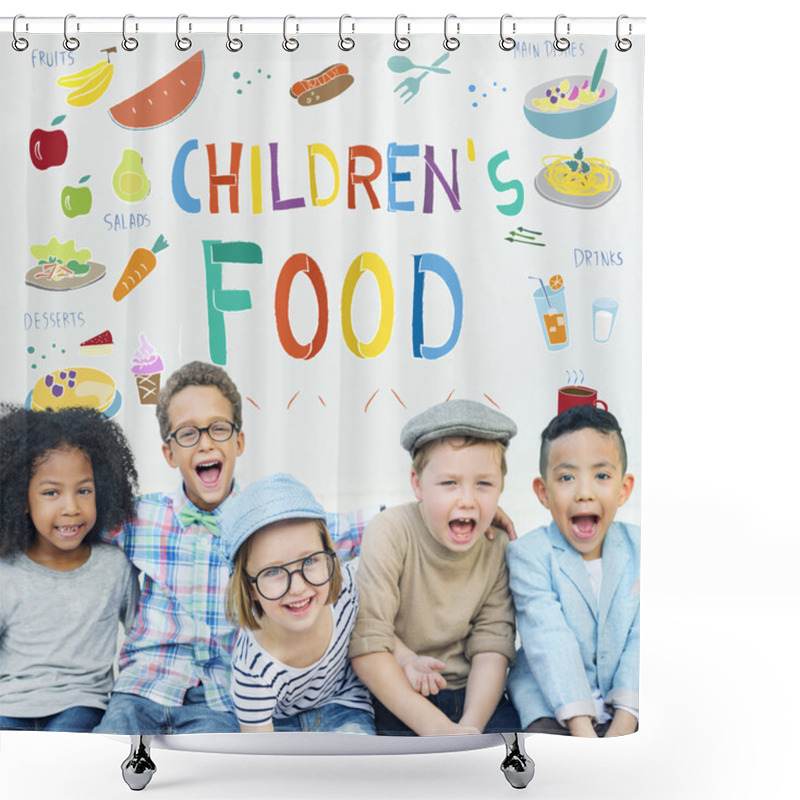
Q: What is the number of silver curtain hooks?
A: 12